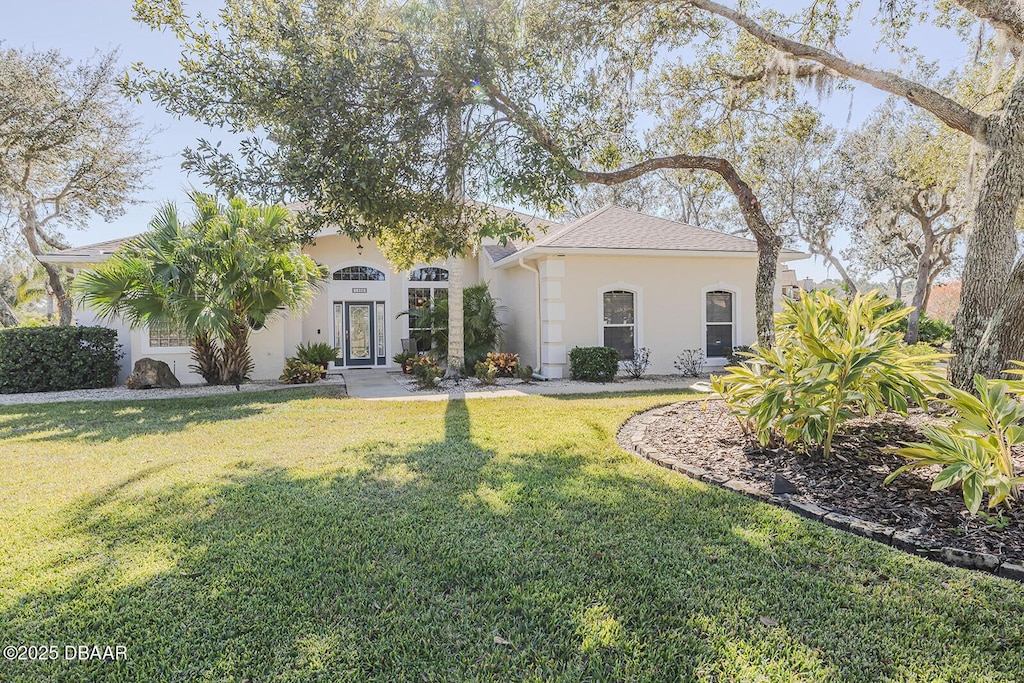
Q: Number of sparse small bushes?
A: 2